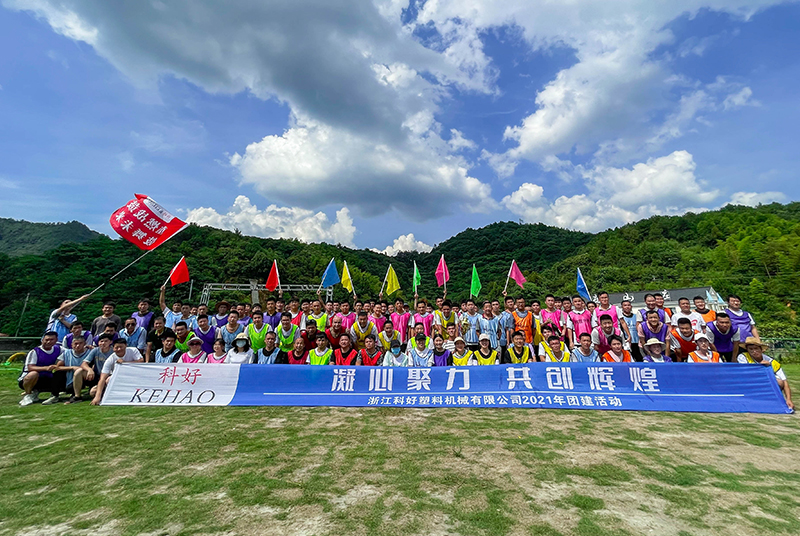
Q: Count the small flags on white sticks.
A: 10